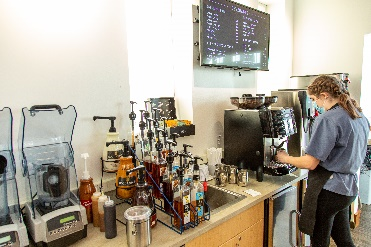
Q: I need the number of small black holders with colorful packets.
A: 1